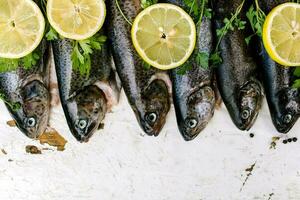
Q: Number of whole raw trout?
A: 6